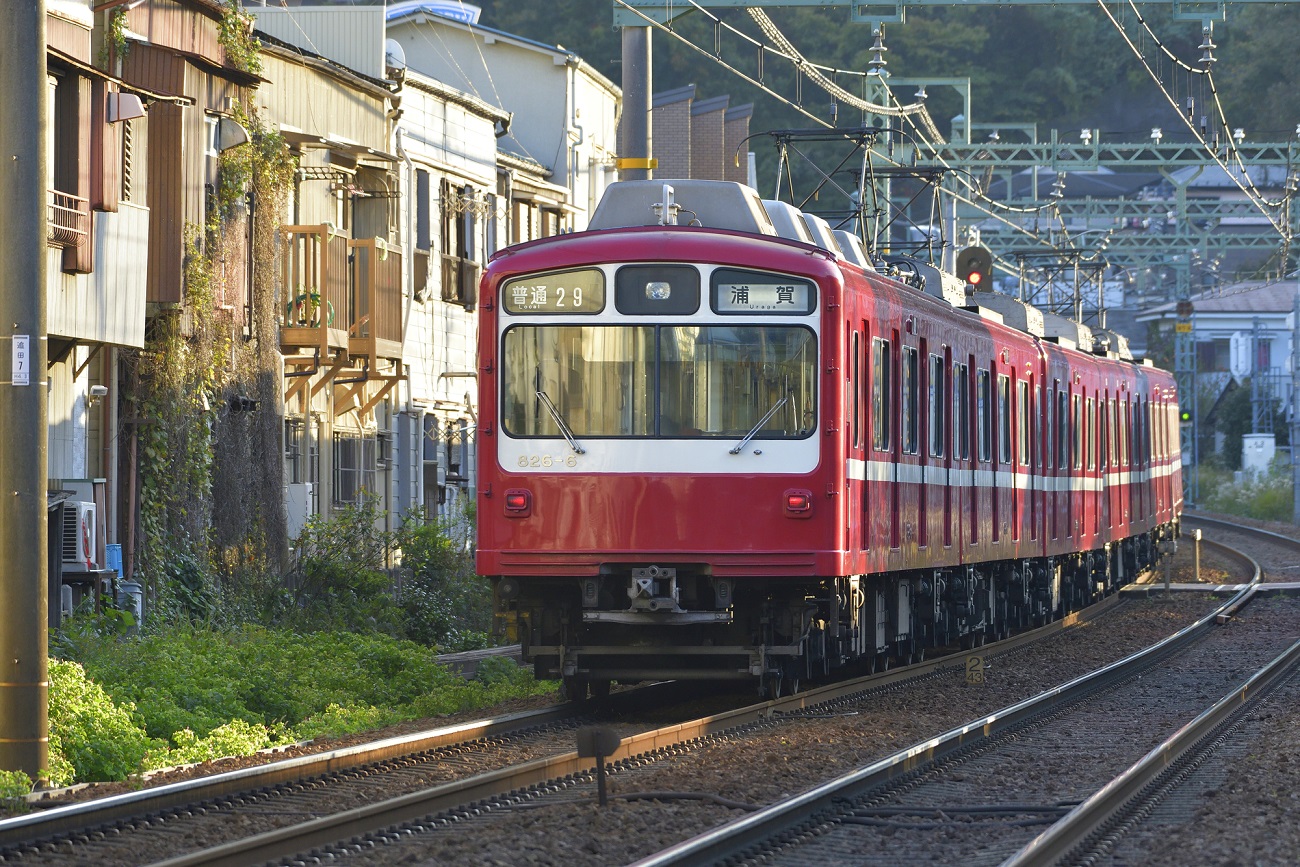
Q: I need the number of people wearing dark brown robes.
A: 0